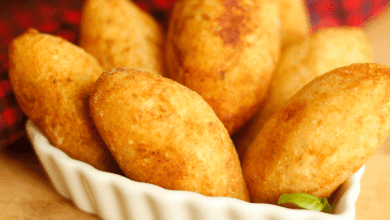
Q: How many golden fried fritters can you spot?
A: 7